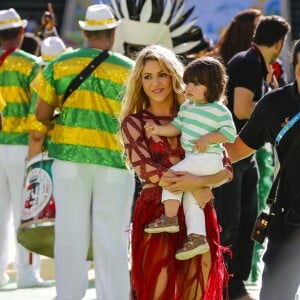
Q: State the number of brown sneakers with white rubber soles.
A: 2